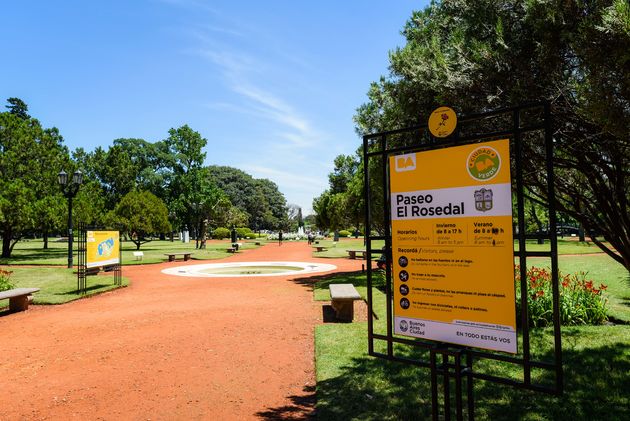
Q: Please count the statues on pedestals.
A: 2